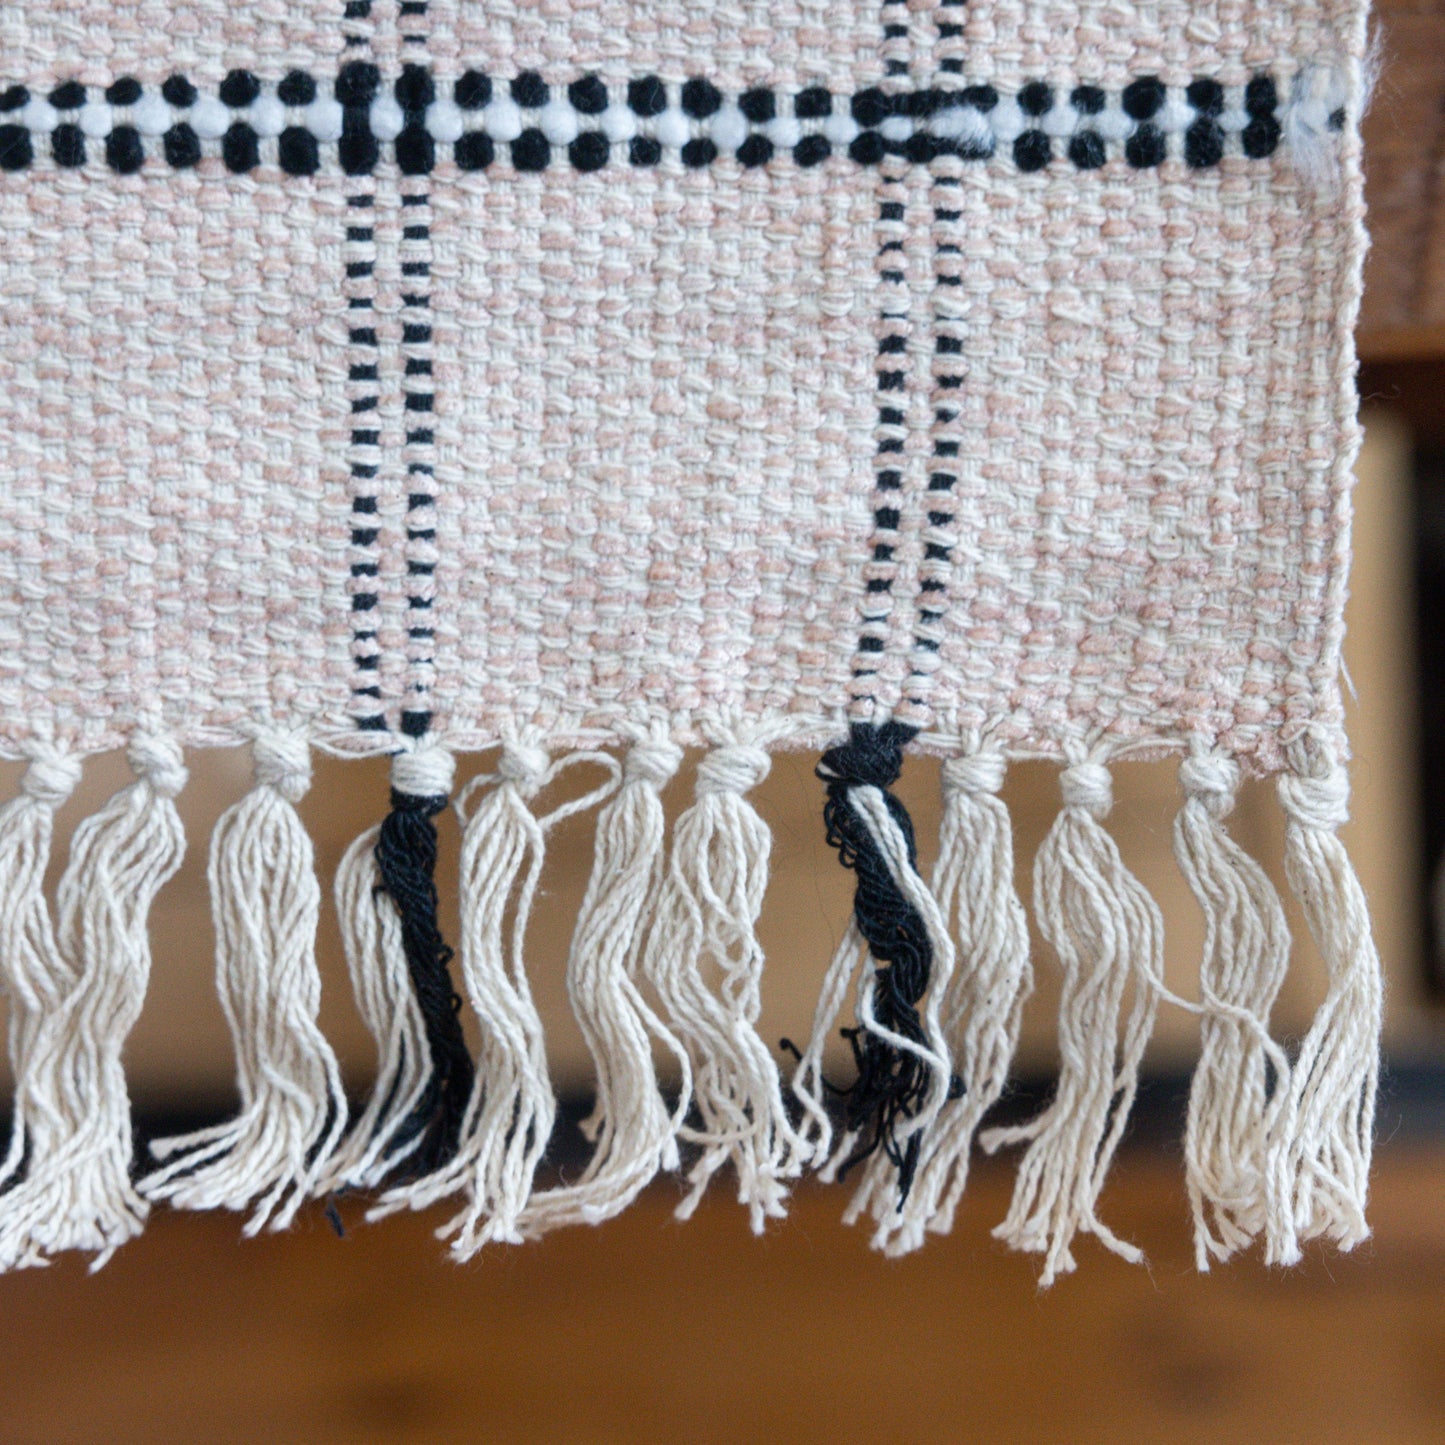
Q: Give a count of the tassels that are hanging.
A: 12